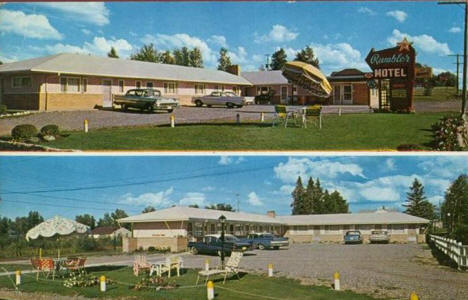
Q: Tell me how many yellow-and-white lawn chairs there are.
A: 2